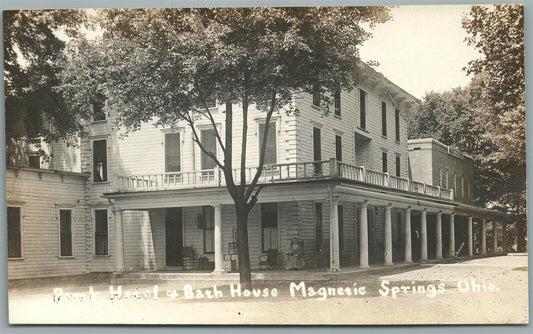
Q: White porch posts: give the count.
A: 12